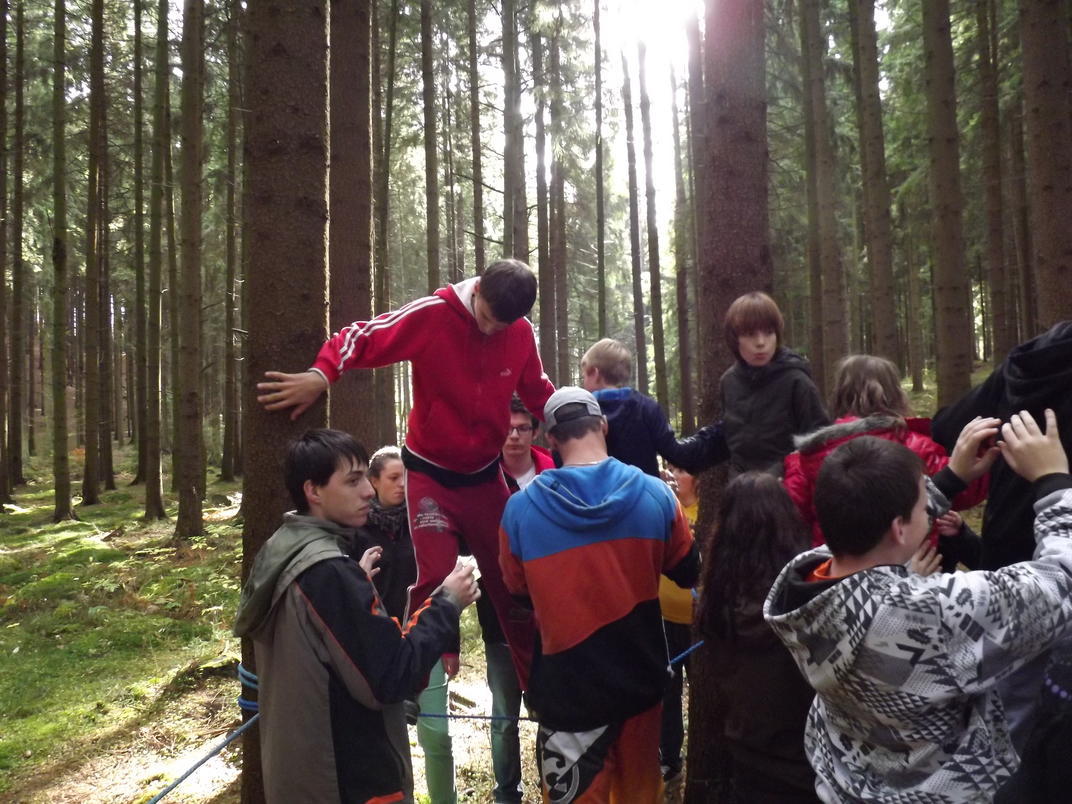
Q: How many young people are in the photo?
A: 12